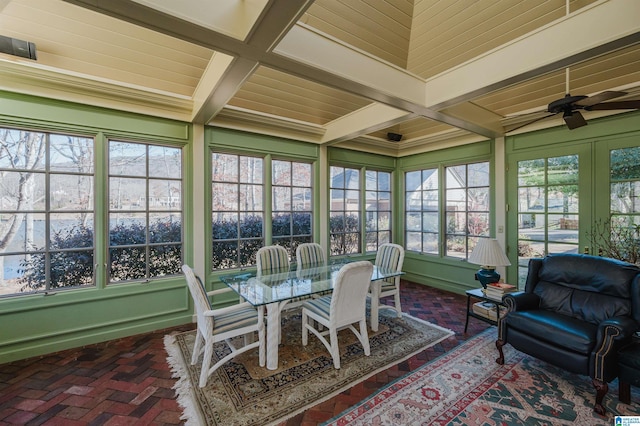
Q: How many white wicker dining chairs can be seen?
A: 5